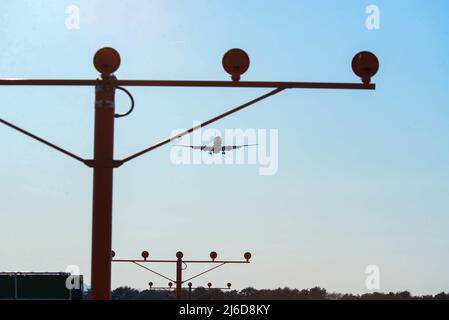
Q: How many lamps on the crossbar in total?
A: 3